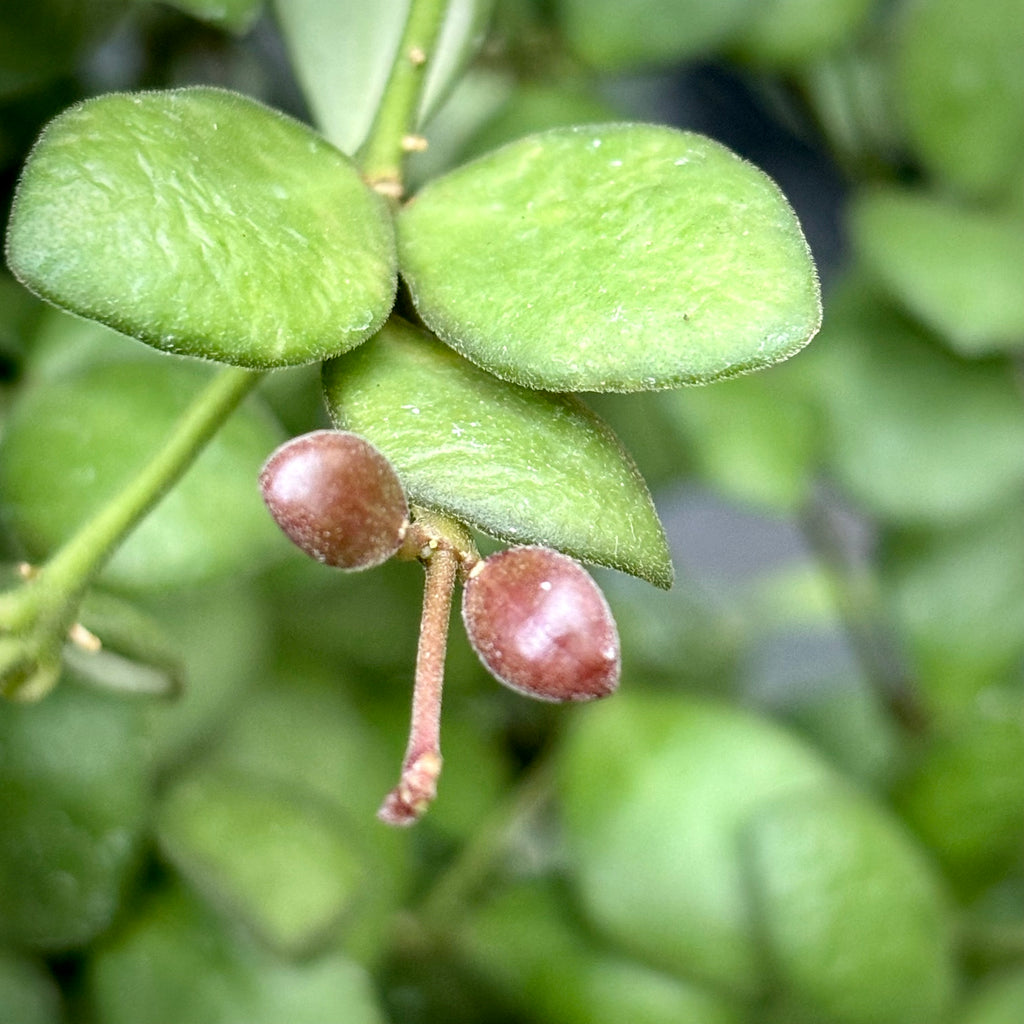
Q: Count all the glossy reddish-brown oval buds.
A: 2